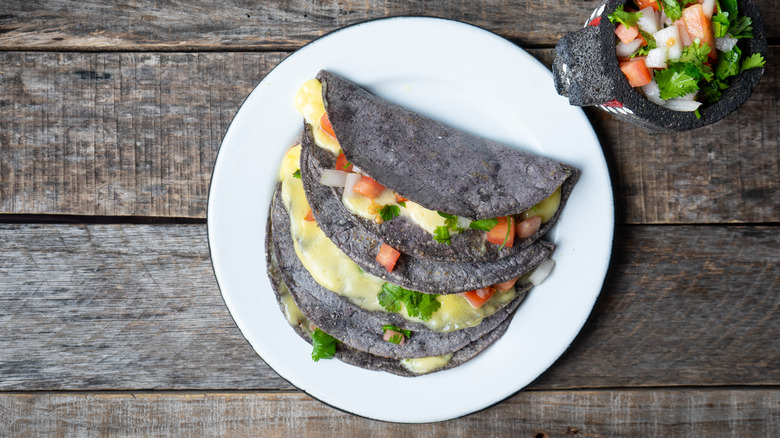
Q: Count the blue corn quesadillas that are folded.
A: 3